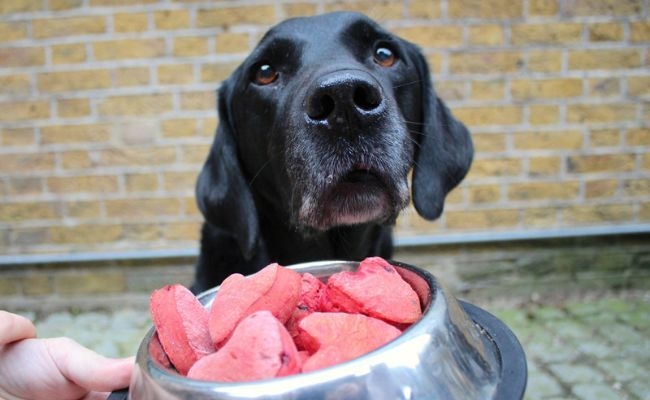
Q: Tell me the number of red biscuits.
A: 6